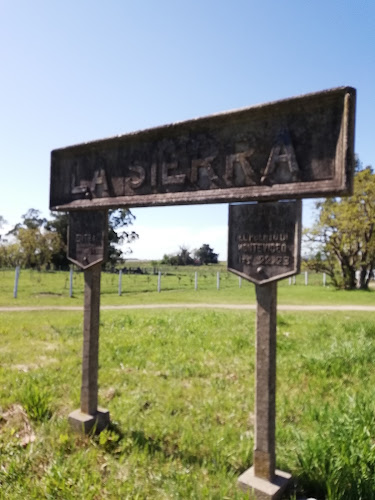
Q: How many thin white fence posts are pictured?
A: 11